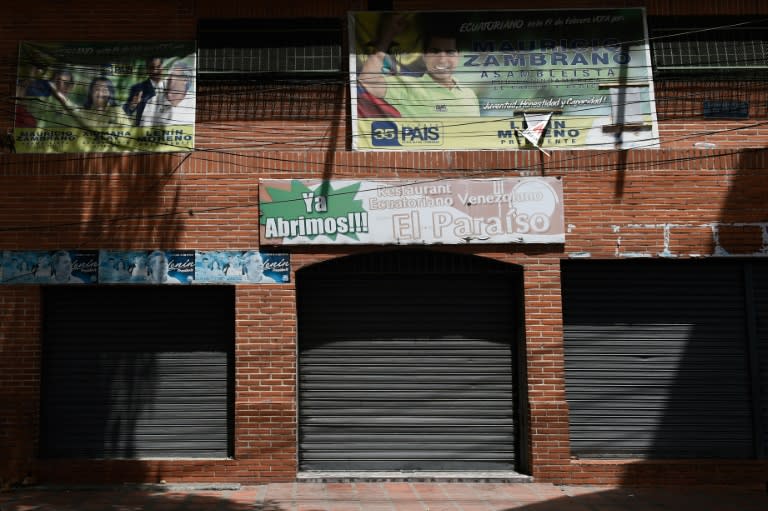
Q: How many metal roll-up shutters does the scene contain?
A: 3